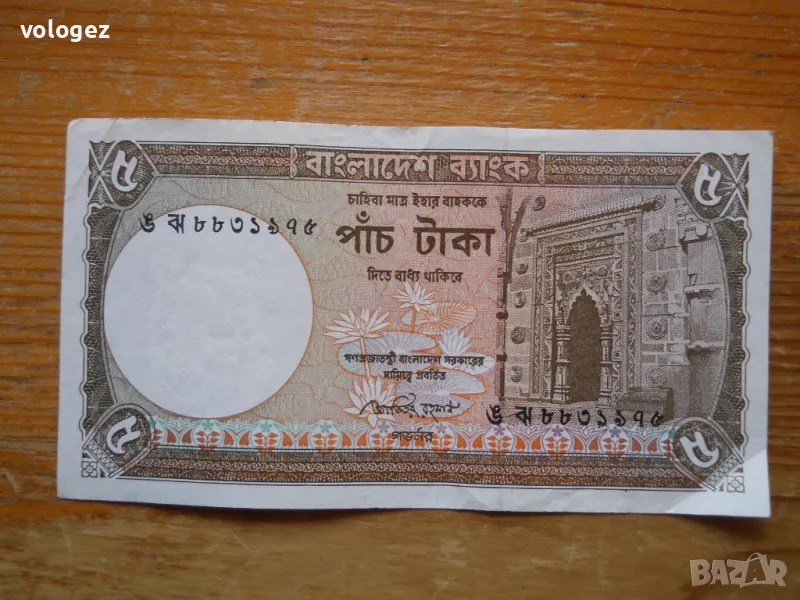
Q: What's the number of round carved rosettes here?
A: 11